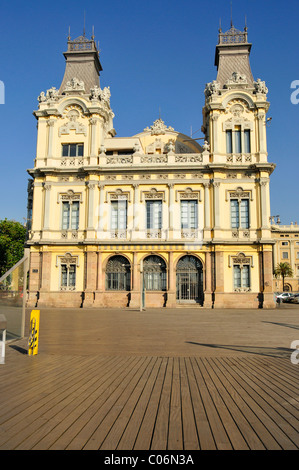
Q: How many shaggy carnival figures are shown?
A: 0